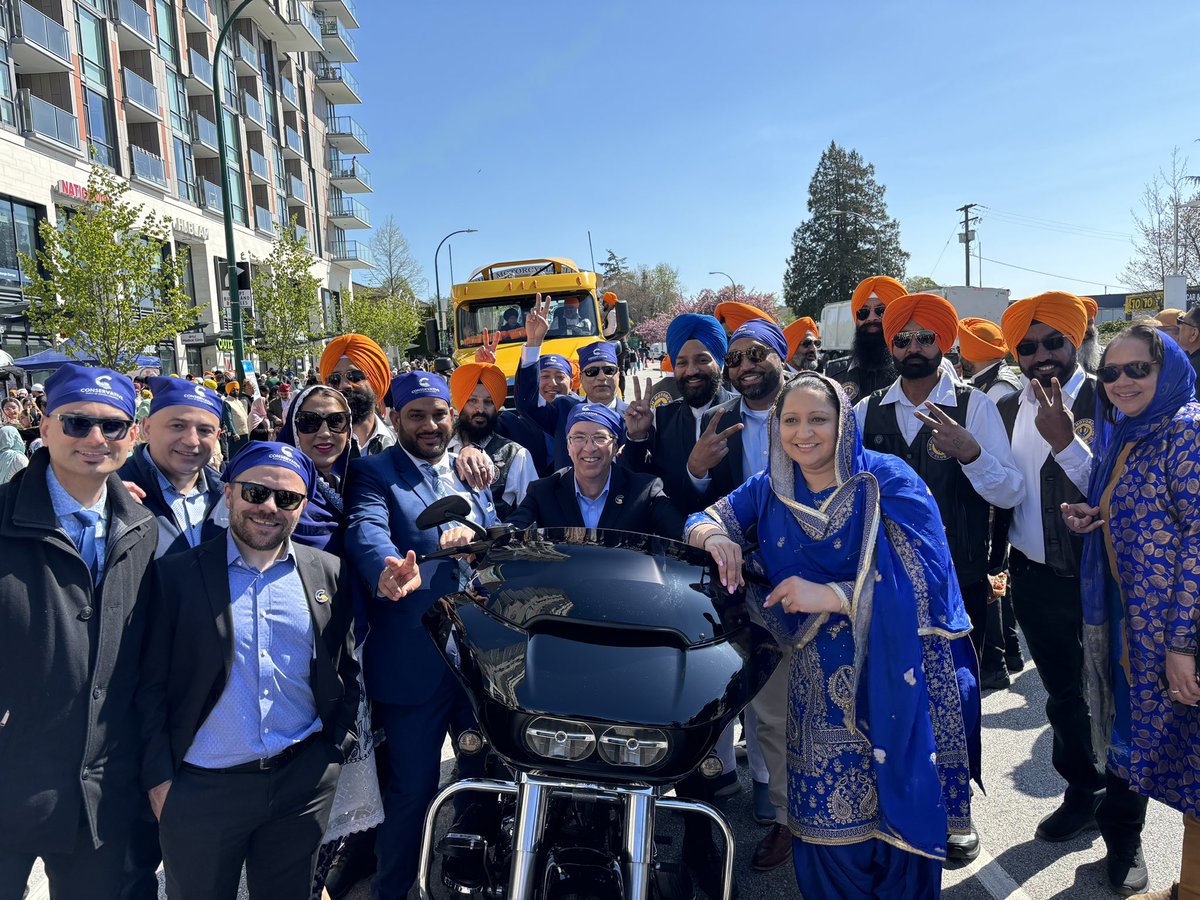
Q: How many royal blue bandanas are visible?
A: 8